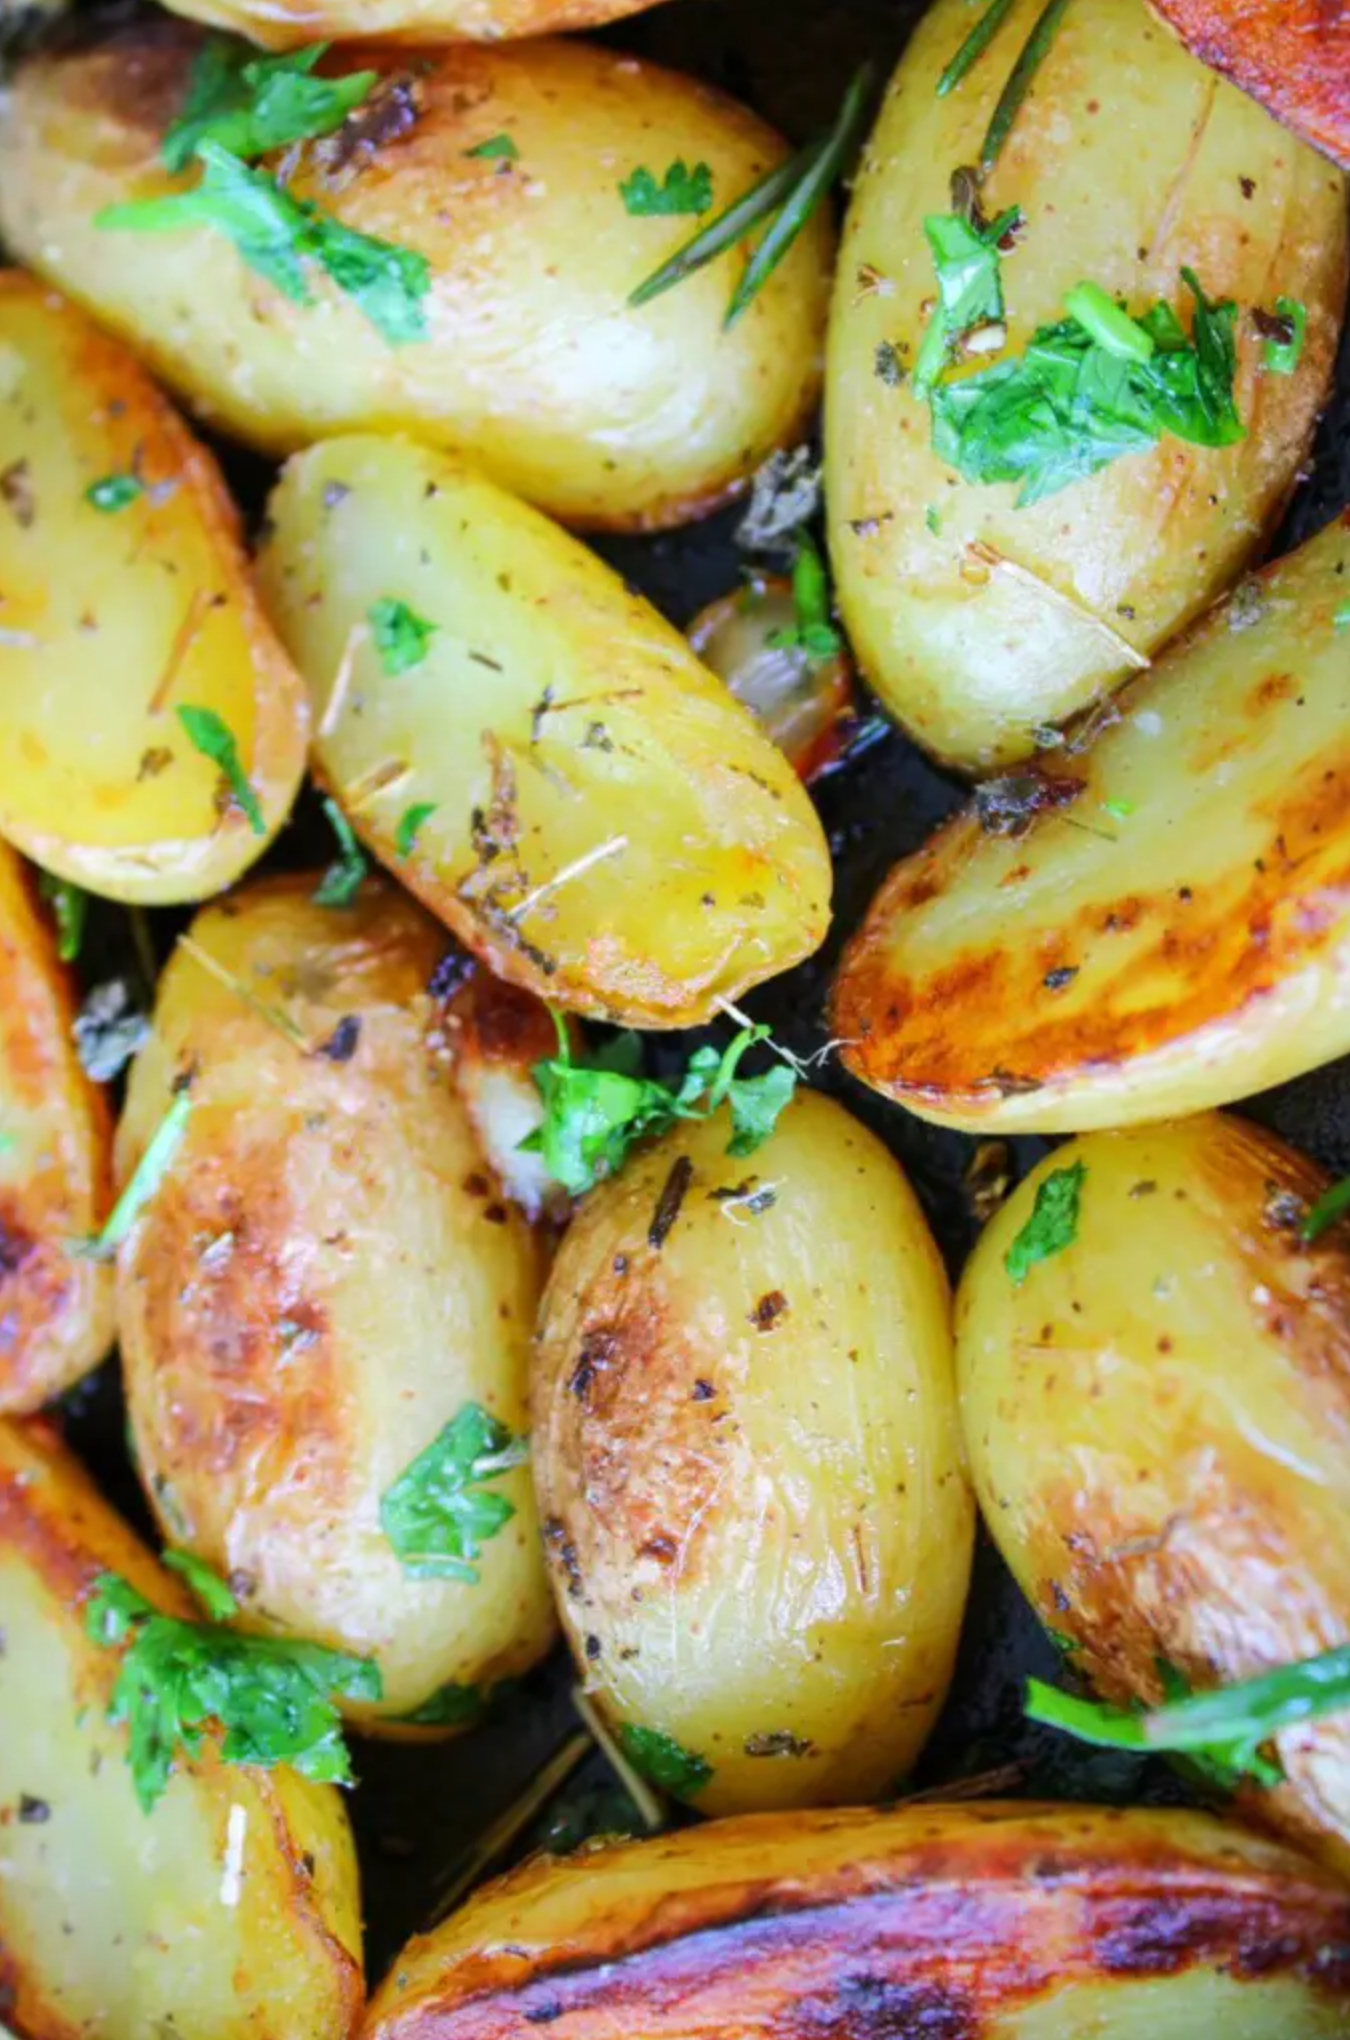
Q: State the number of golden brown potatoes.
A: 13